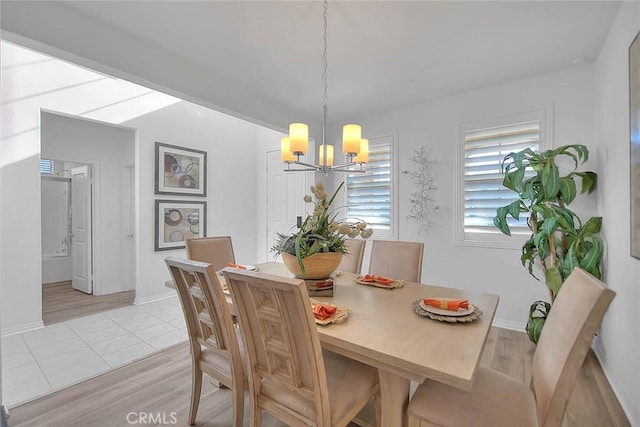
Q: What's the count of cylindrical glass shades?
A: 5